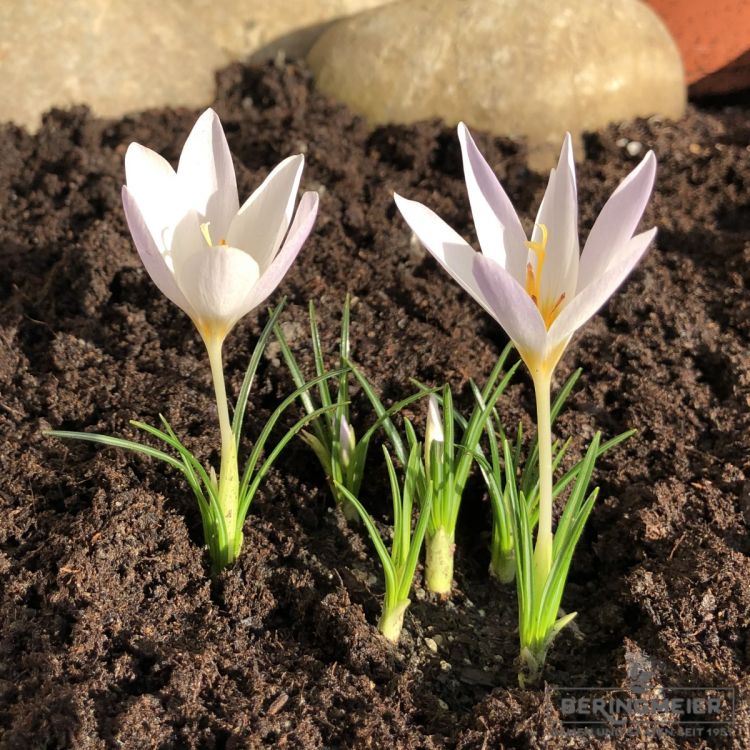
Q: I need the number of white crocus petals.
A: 12